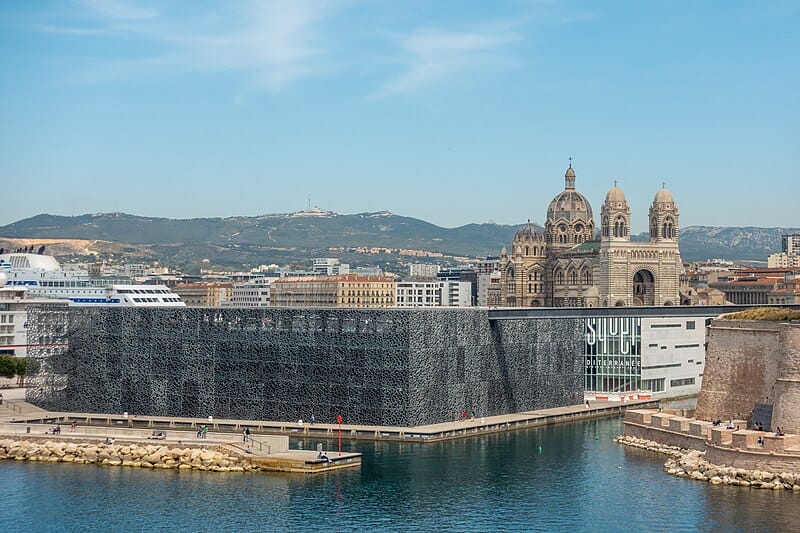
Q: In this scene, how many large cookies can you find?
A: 0